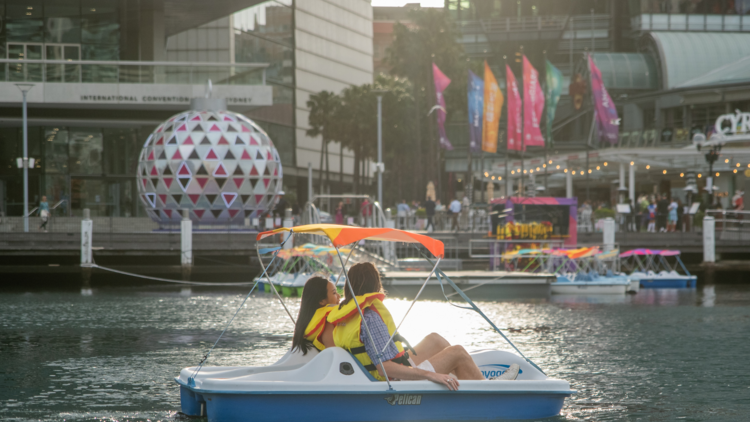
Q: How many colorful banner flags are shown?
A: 7